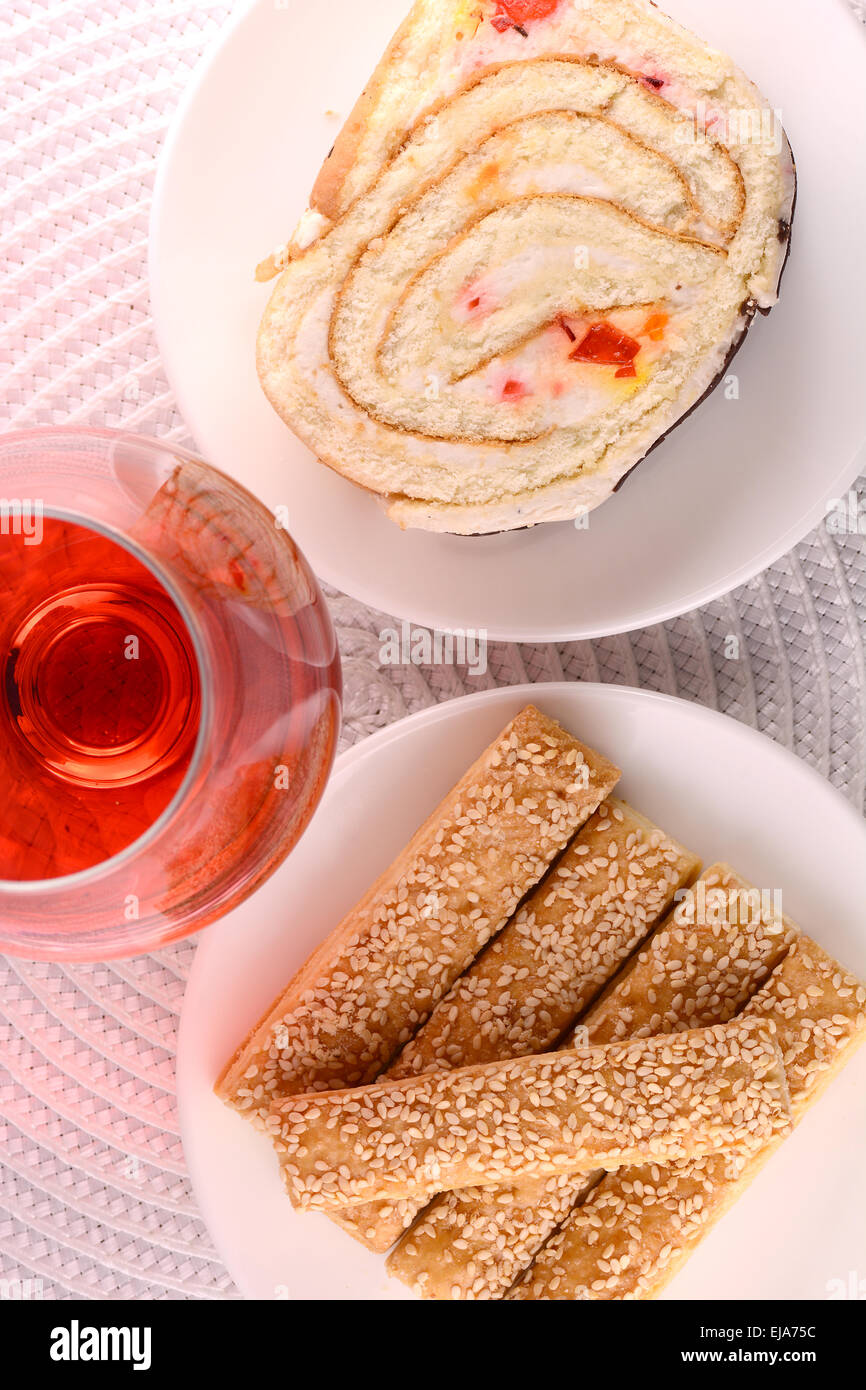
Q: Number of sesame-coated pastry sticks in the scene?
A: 5